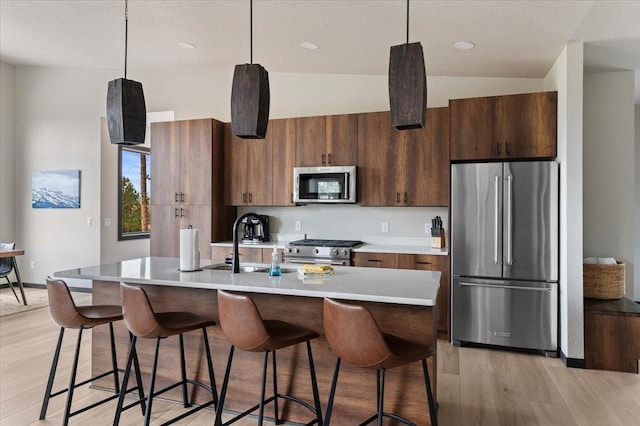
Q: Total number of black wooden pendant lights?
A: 3